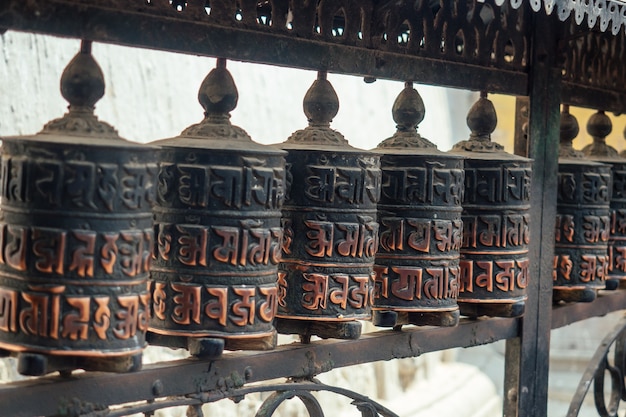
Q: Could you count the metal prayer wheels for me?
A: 7